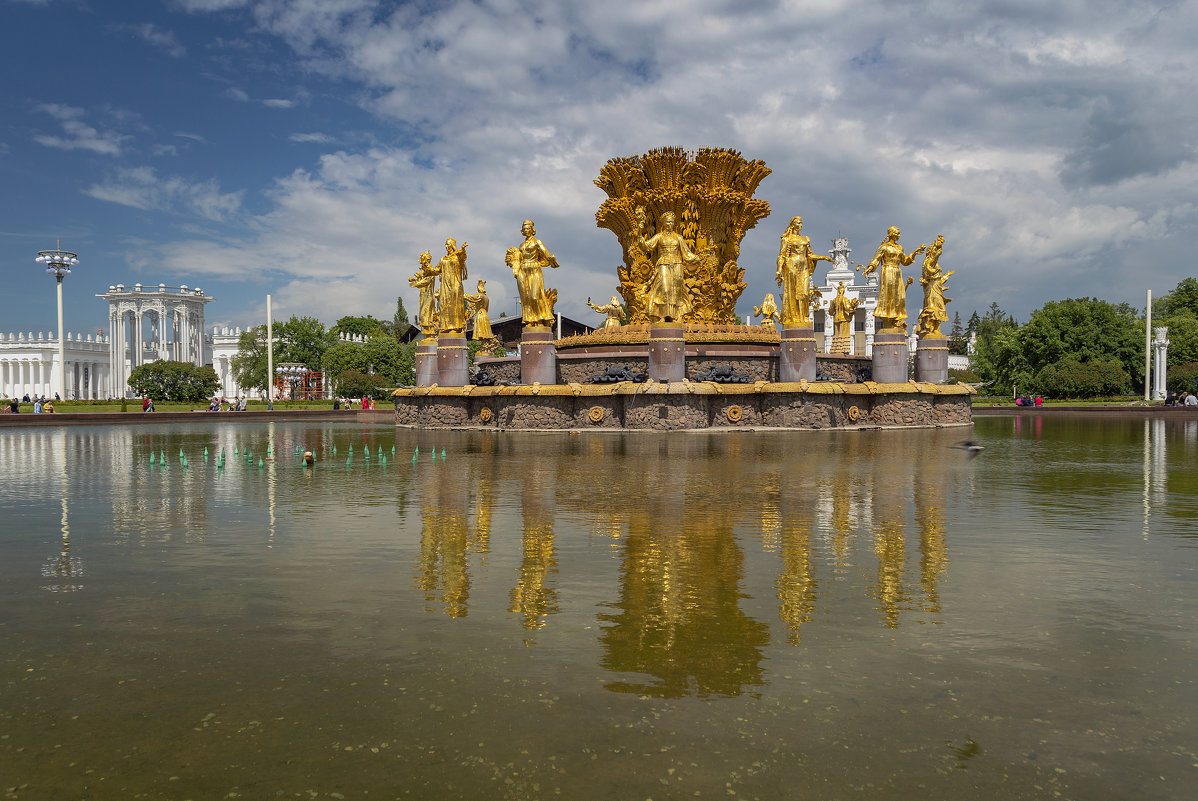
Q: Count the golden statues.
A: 11